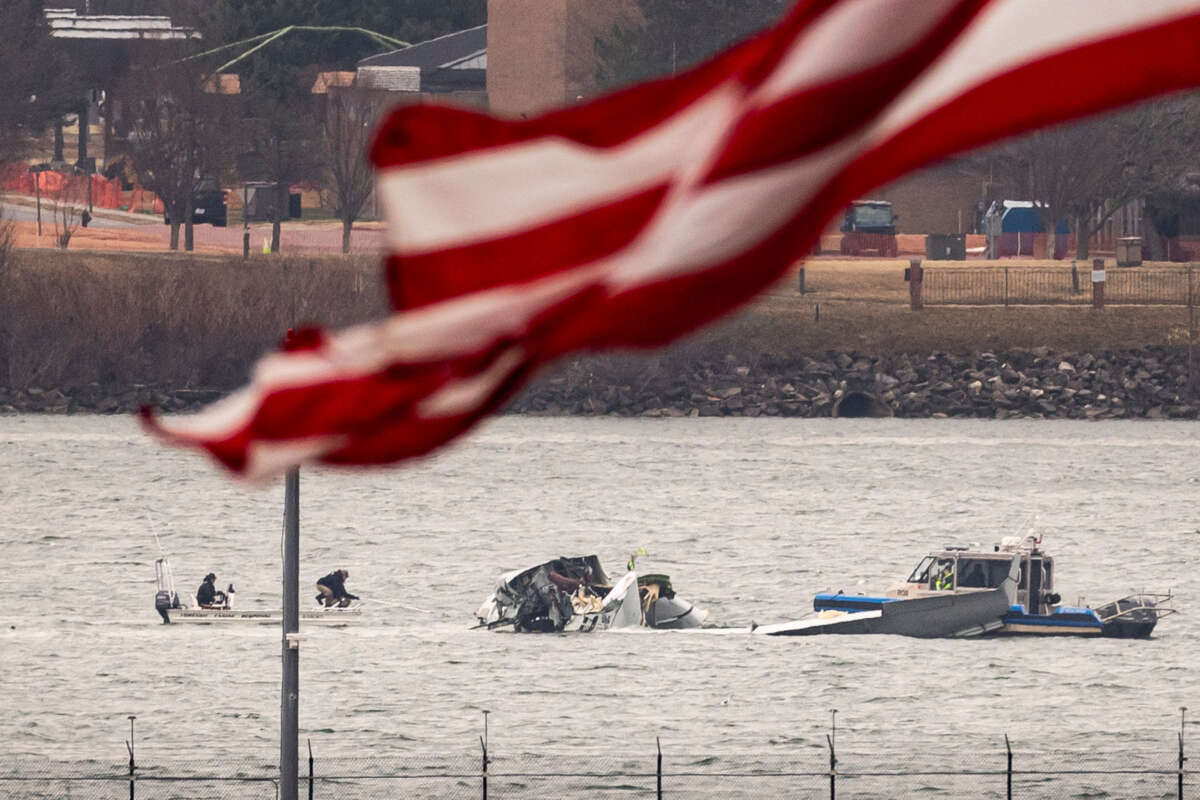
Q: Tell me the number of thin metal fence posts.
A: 7